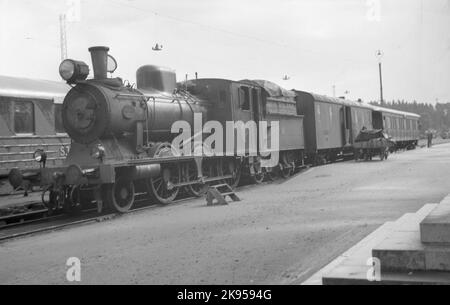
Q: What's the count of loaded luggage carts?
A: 1